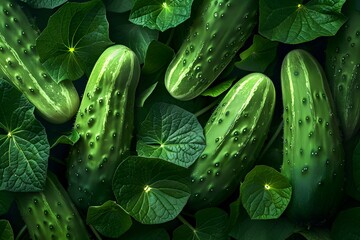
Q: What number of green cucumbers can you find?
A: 7